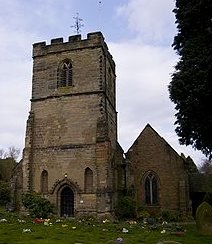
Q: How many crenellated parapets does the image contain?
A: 1